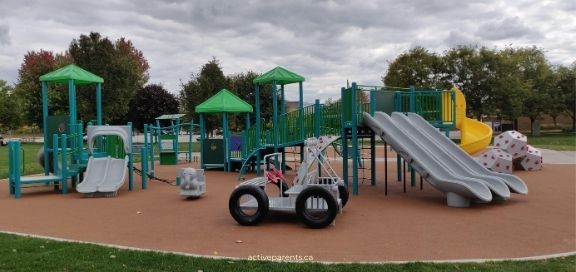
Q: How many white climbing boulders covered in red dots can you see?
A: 3